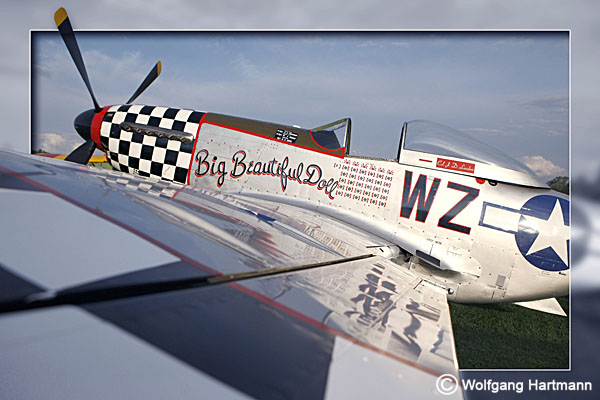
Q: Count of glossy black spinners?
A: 1